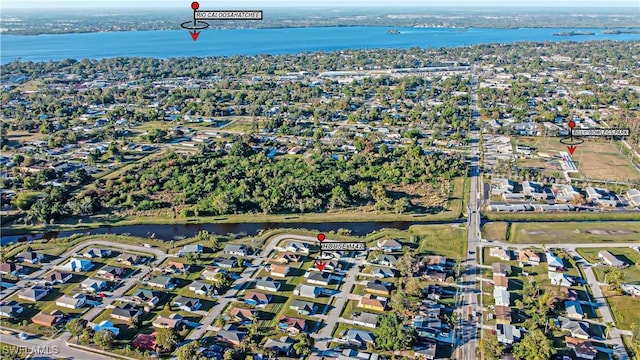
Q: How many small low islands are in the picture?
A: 3